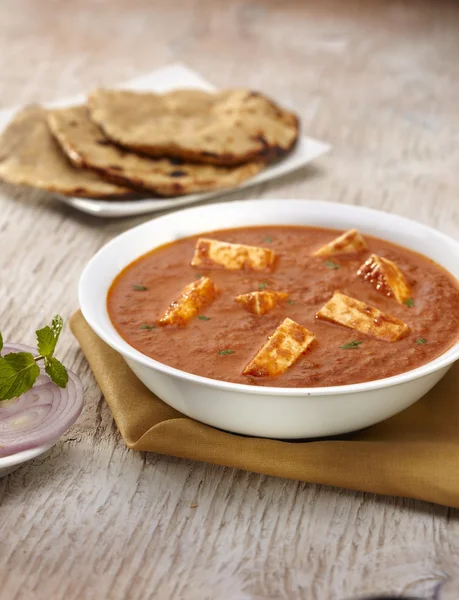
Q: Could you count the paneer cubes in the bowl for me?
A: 7